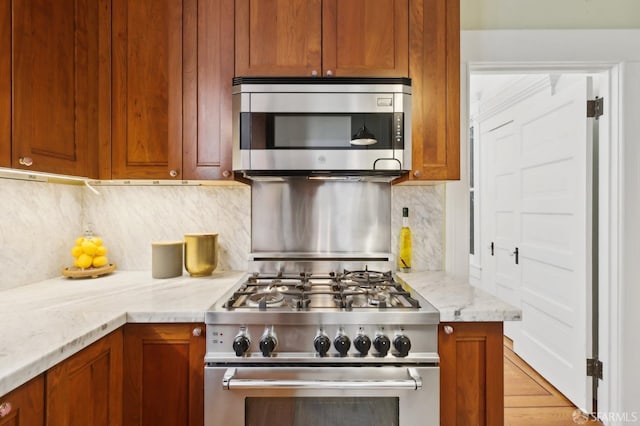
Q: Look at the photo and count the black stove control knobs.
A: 7